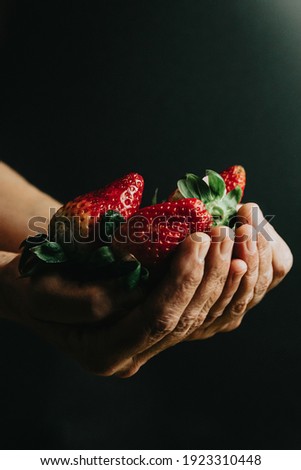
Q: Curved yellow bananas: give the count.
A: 0